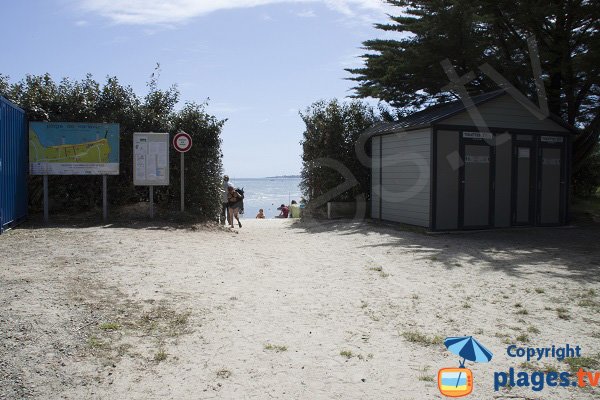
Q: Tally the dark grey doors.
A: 3